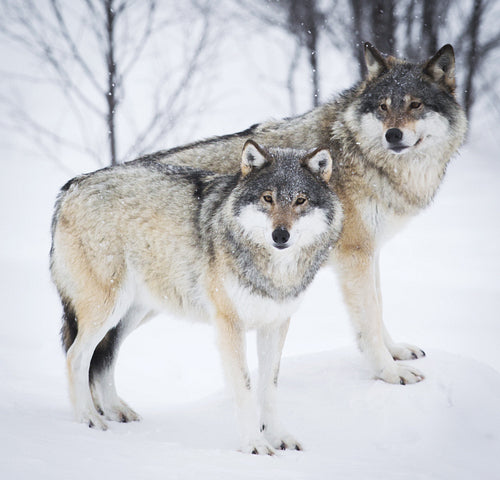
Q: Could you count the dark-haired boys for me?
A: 0